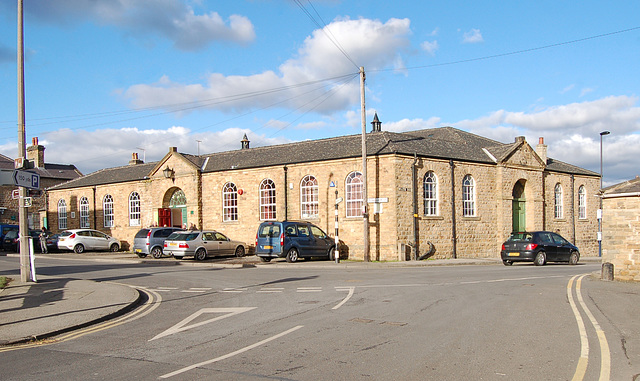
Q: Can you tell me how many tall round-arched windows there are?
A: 12